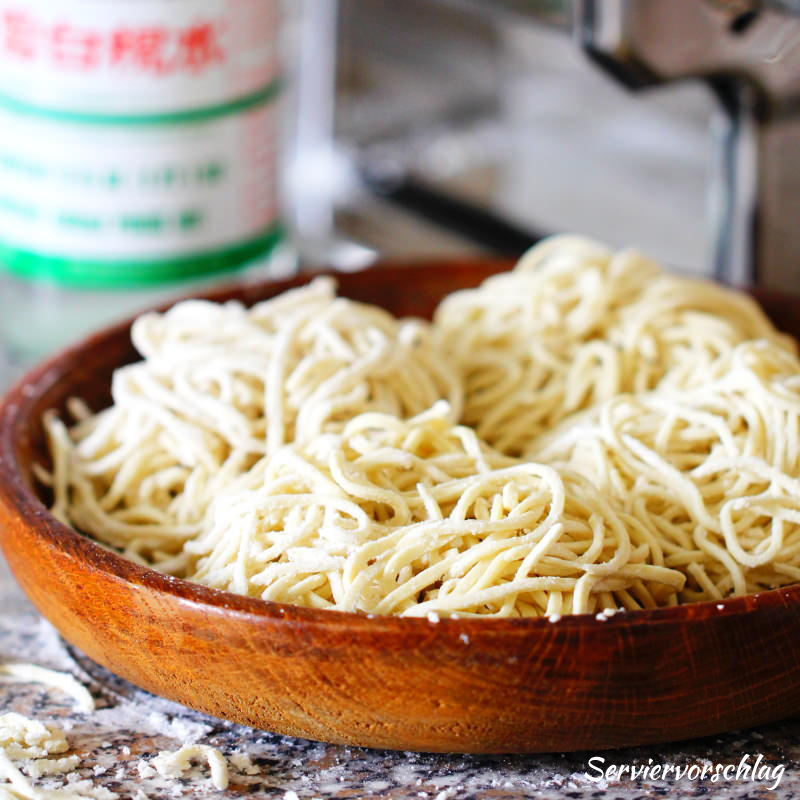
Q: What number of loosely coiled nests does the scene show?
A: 4